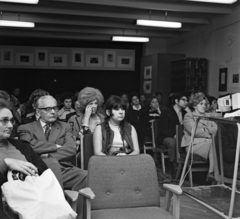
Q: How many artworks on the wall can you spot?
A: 12